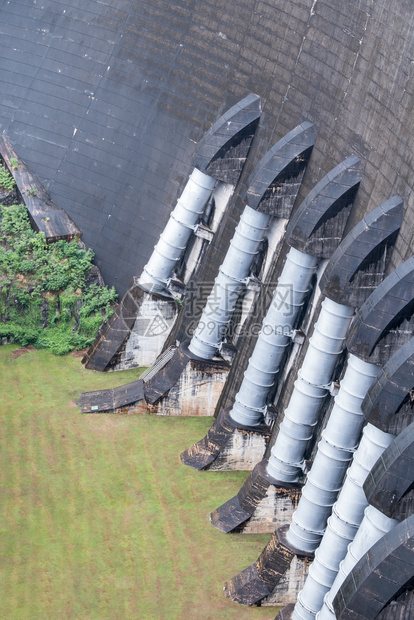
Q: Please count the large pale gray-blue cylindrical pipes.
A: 7